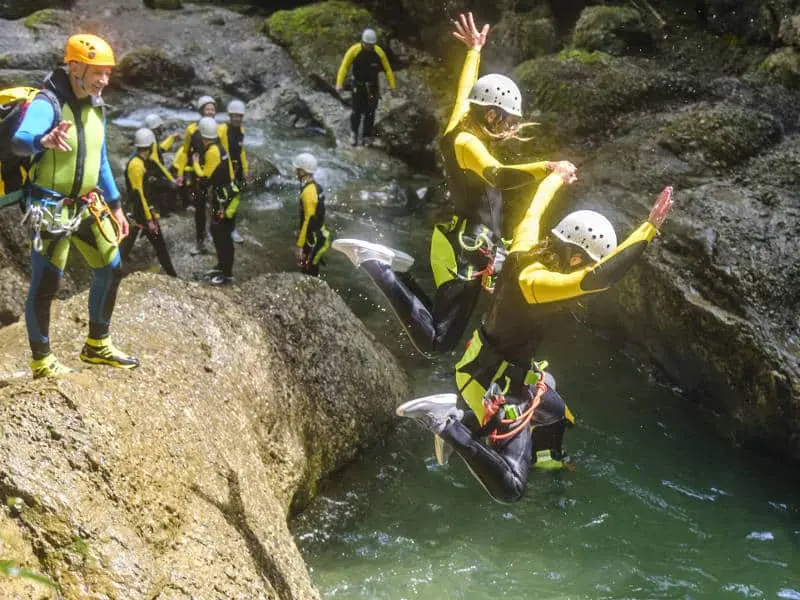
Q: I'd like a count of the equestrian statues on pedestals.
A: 0